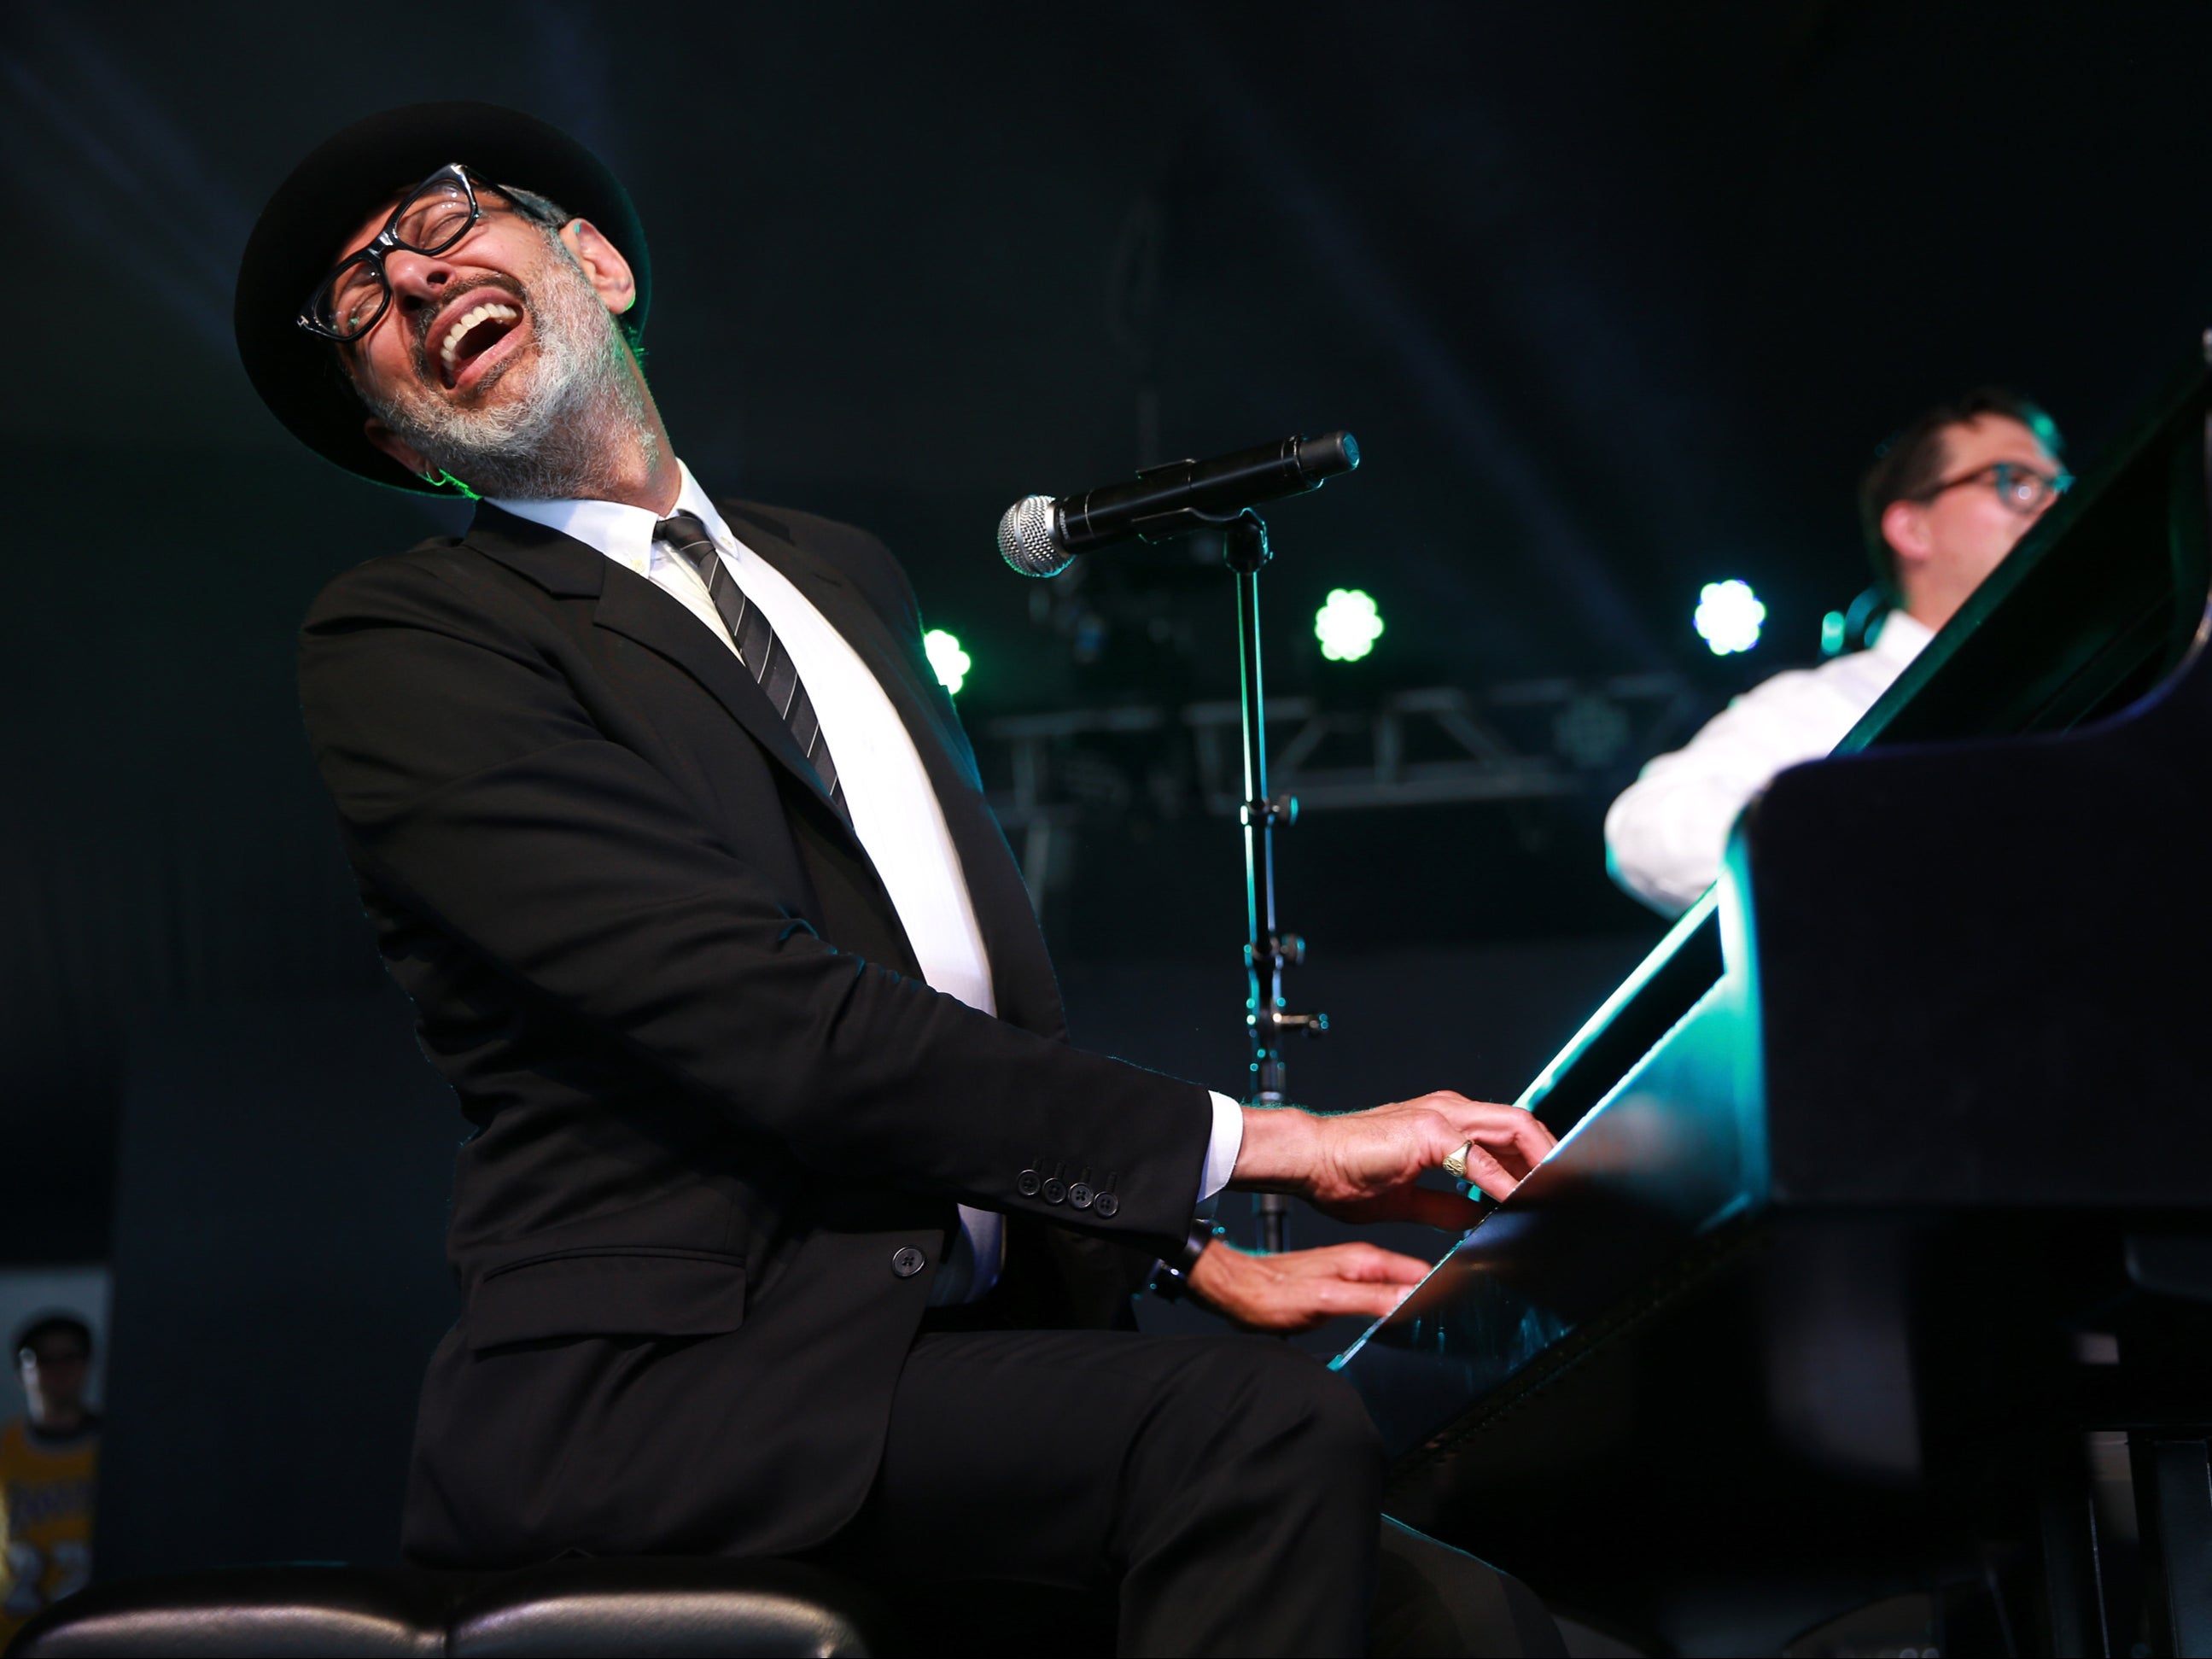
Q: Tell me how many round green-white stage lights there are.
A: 3